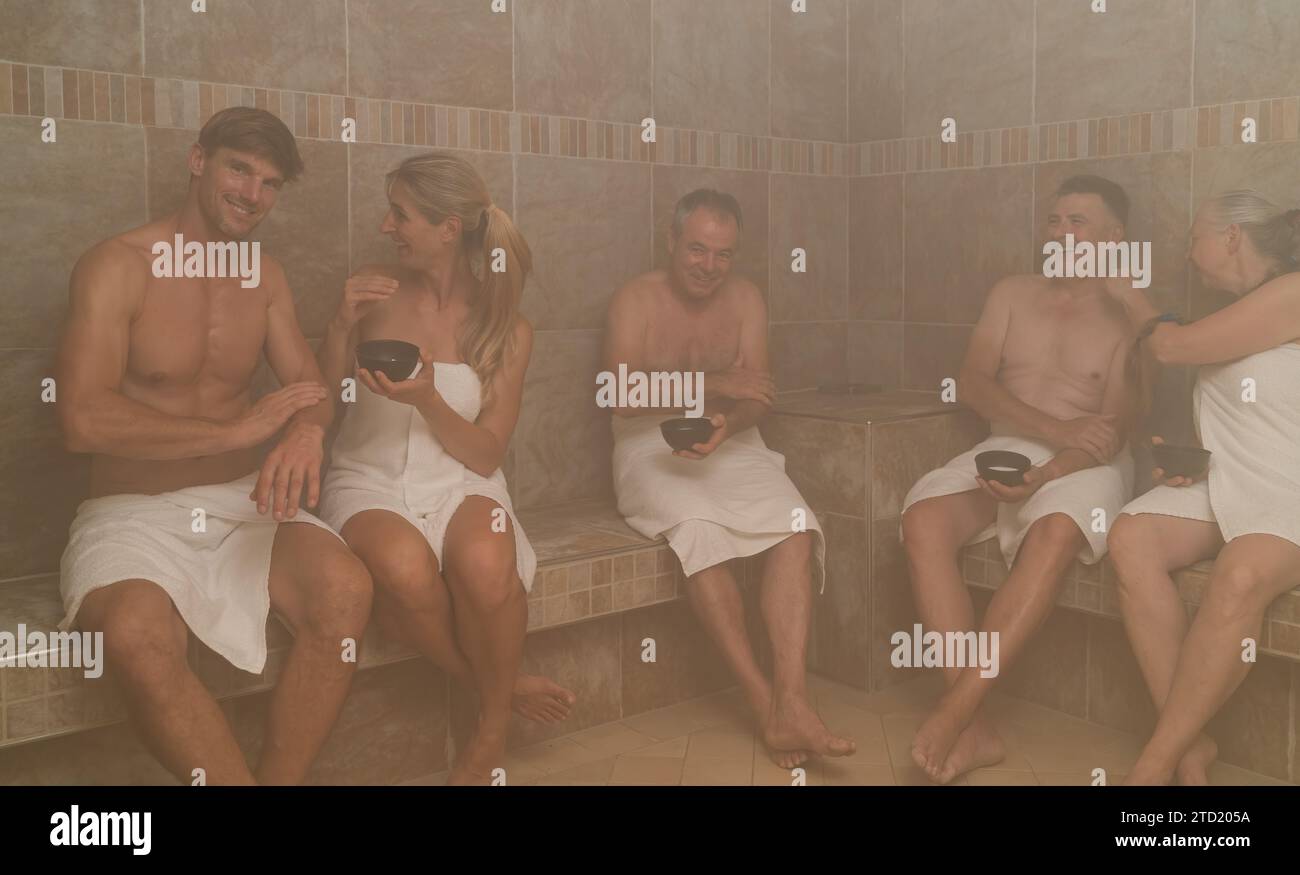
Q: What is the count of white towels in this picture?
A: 5